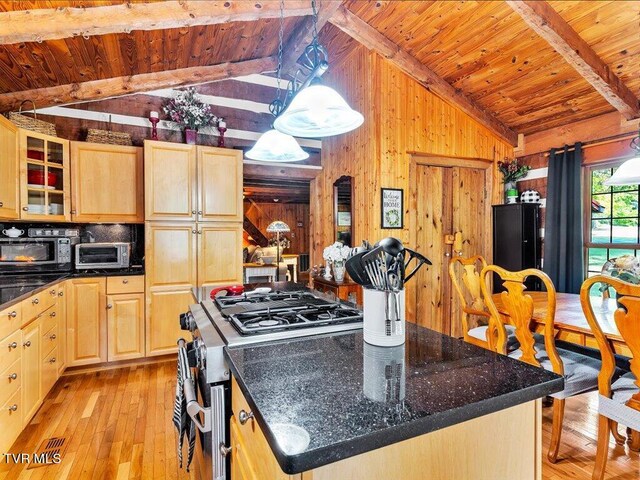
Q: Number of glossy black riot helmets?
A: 0